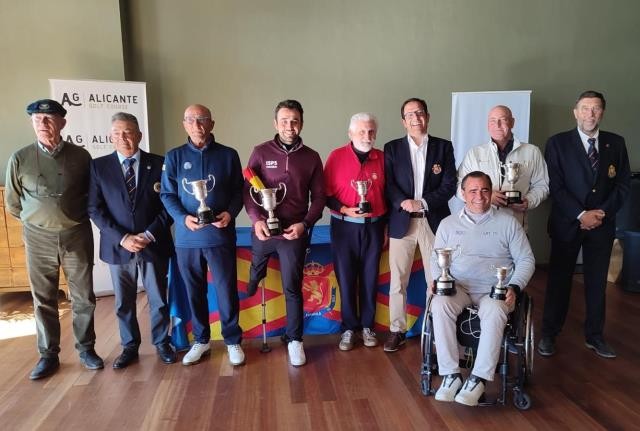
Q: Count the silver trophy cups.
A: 6